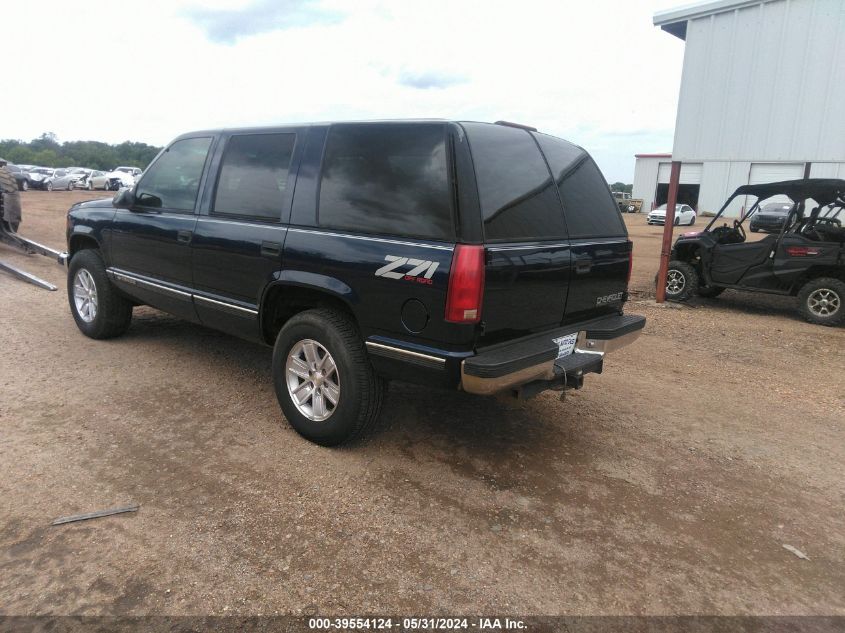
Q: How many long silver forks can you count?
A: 2